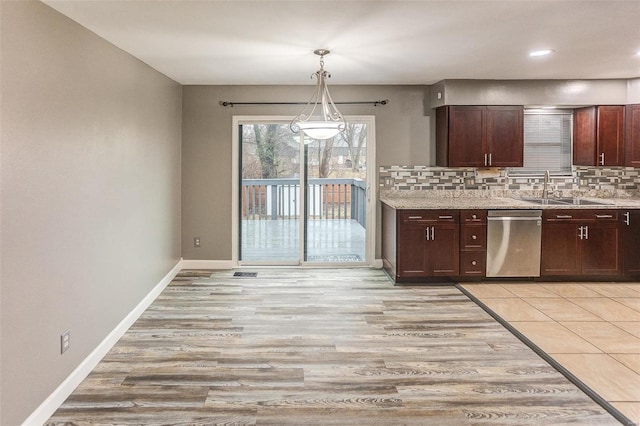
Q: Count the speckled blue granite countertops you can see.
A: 0